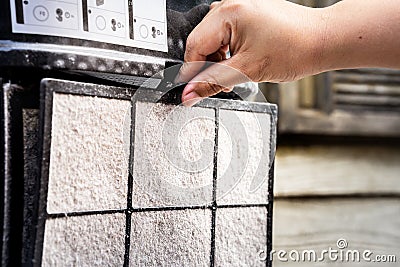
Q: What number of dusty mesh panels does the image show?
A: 6